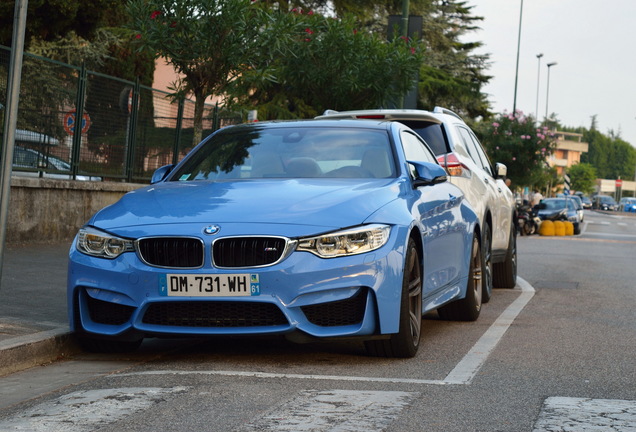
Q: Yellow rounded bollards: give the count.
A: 3